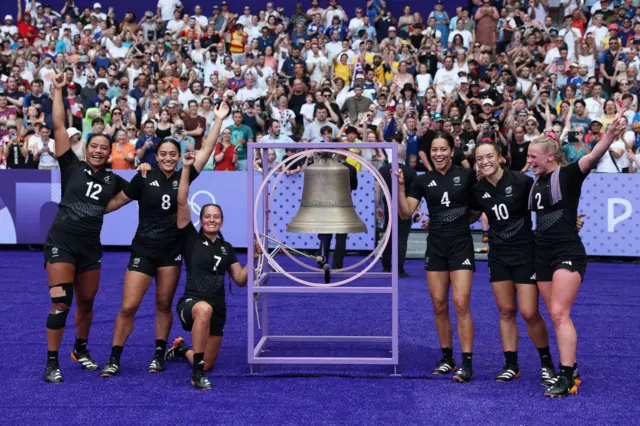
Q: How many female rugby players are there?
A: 6